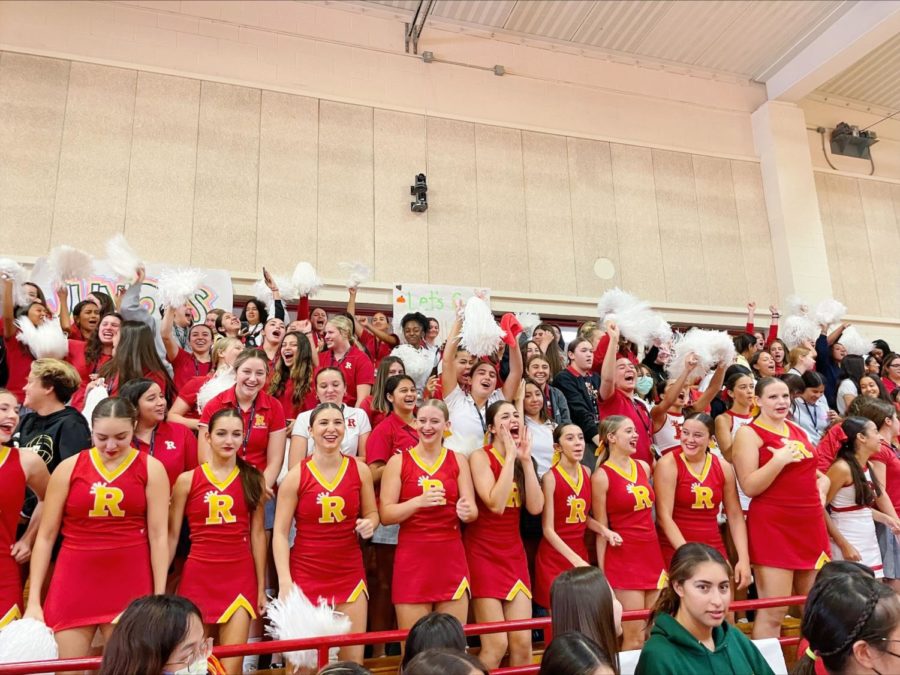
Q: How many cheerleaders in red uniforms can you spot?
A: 10